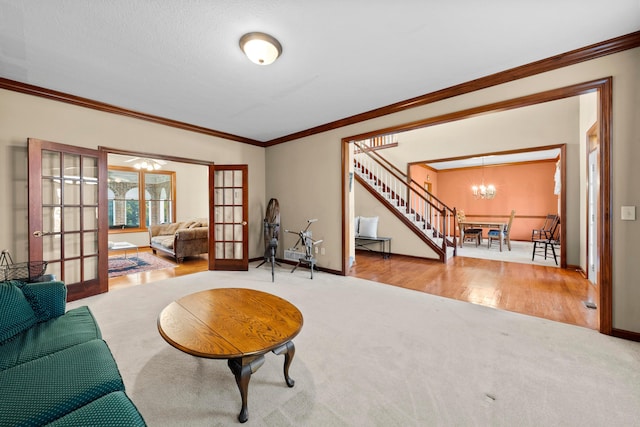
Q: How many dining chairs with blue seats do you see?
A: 1